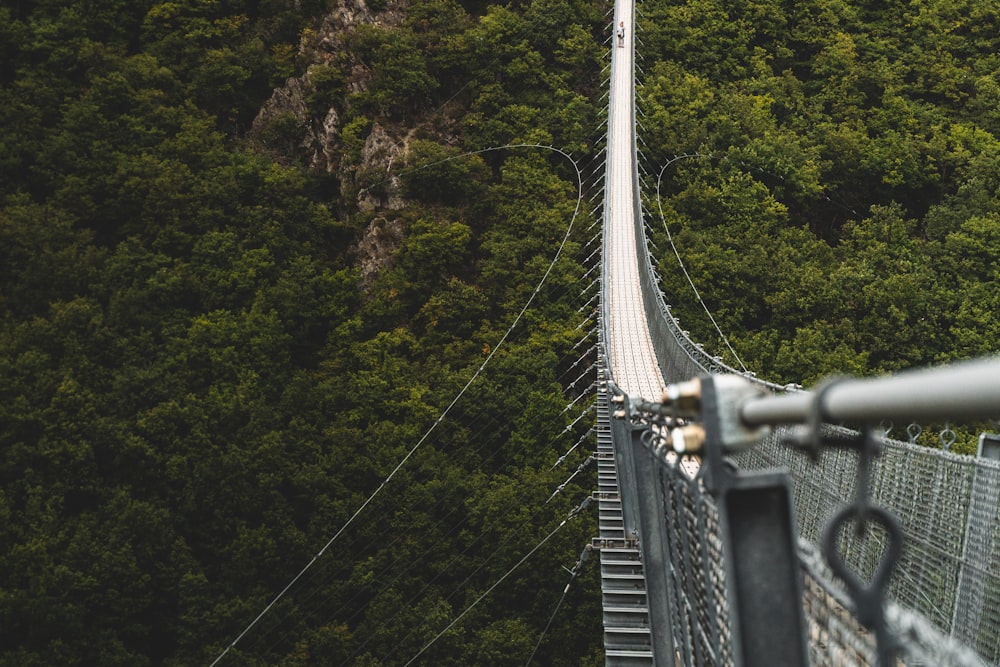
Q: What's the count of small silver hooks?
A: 3